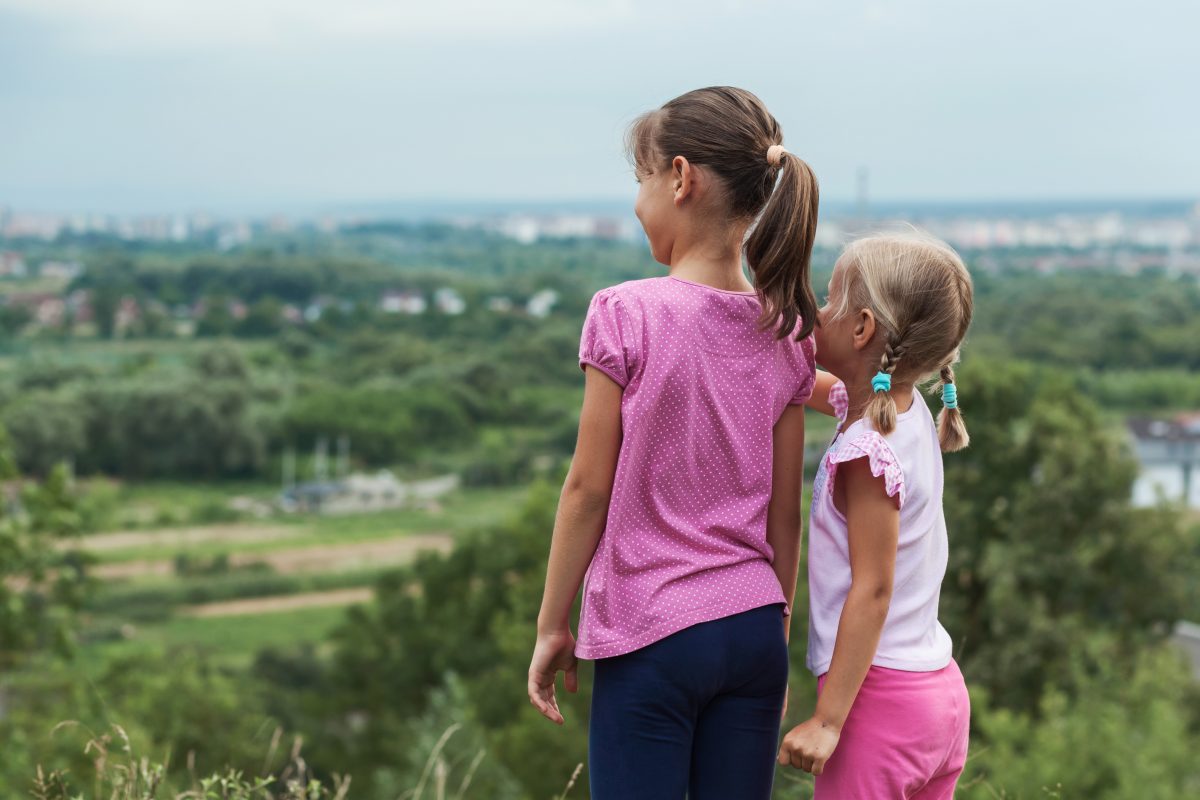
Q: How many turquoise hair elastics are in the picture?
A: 2